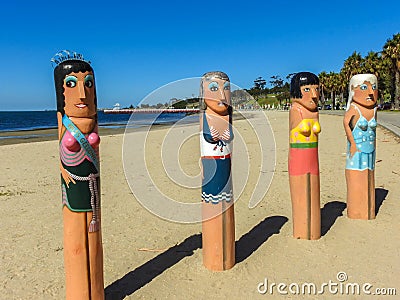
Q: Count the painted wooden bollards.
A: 4